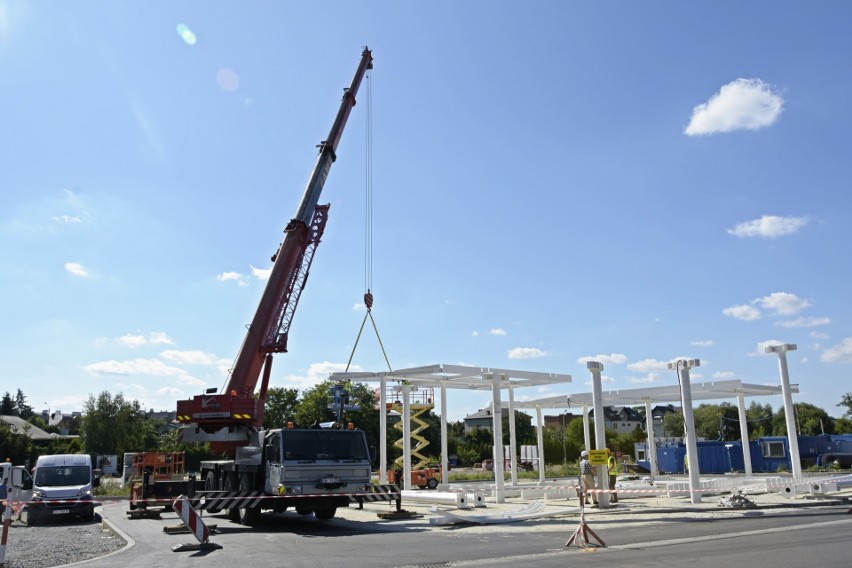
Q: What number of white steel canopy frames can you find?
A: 2